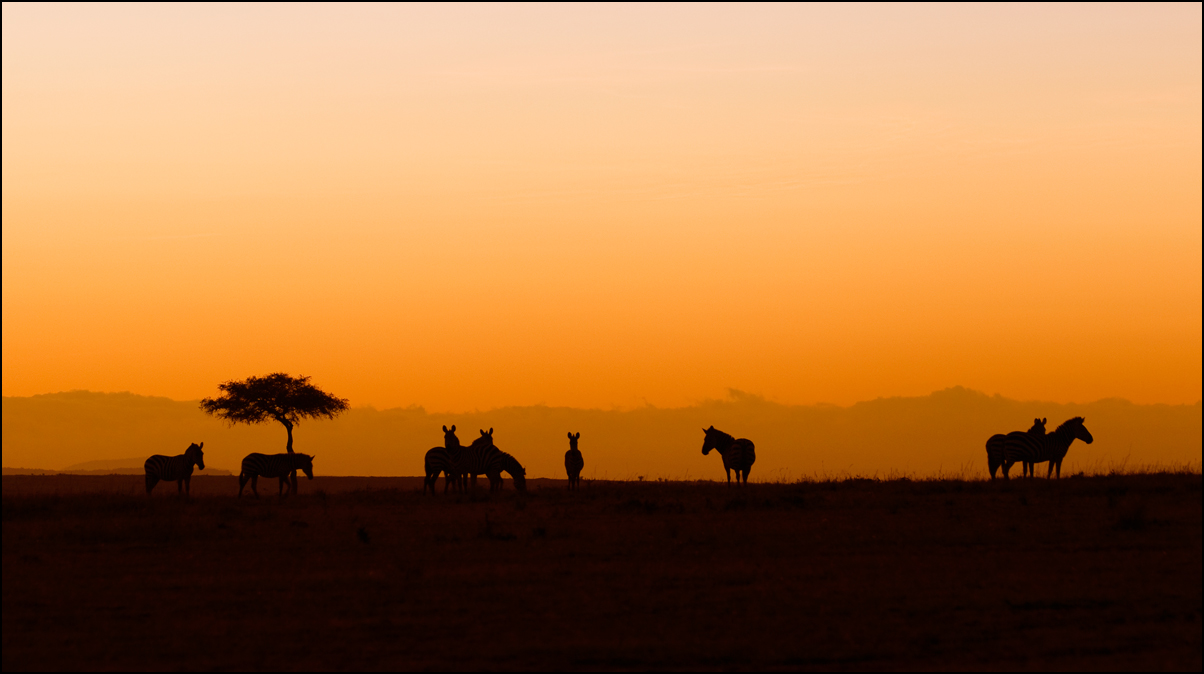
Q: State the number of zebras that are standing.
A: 9